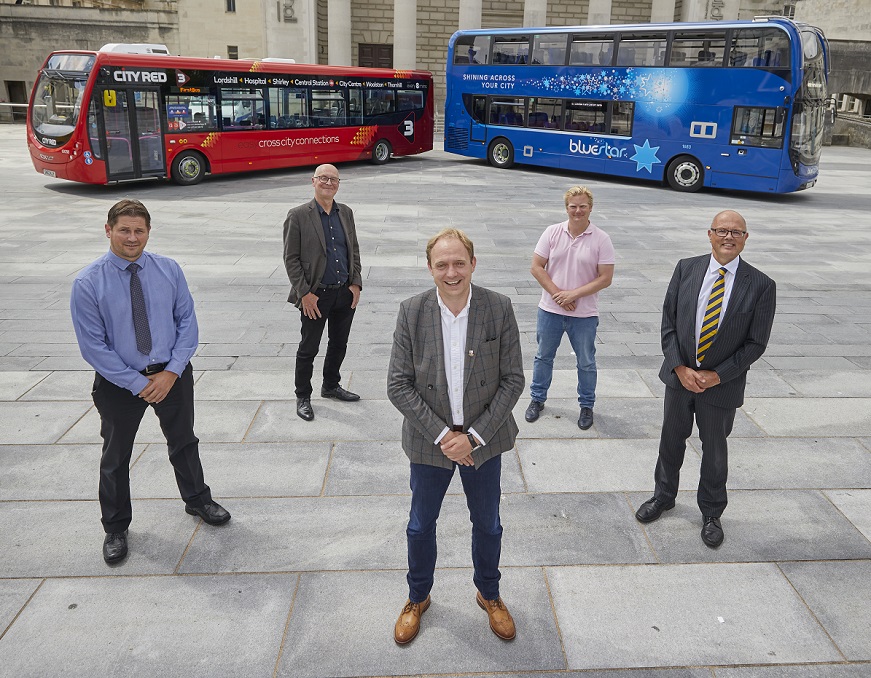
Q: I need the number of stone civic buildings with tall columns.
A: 1